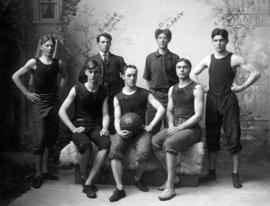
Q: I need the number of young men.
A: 7